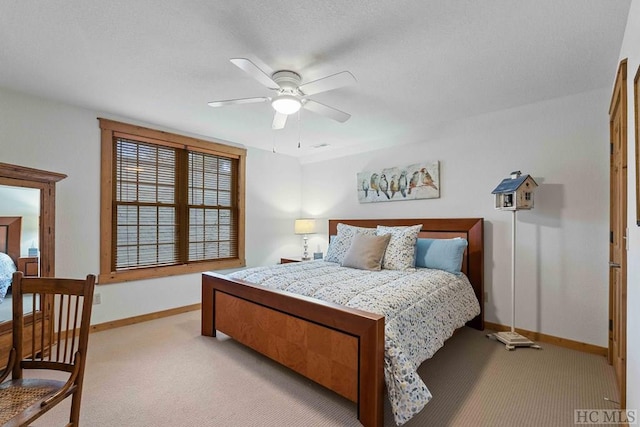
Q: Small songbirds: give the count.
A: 7